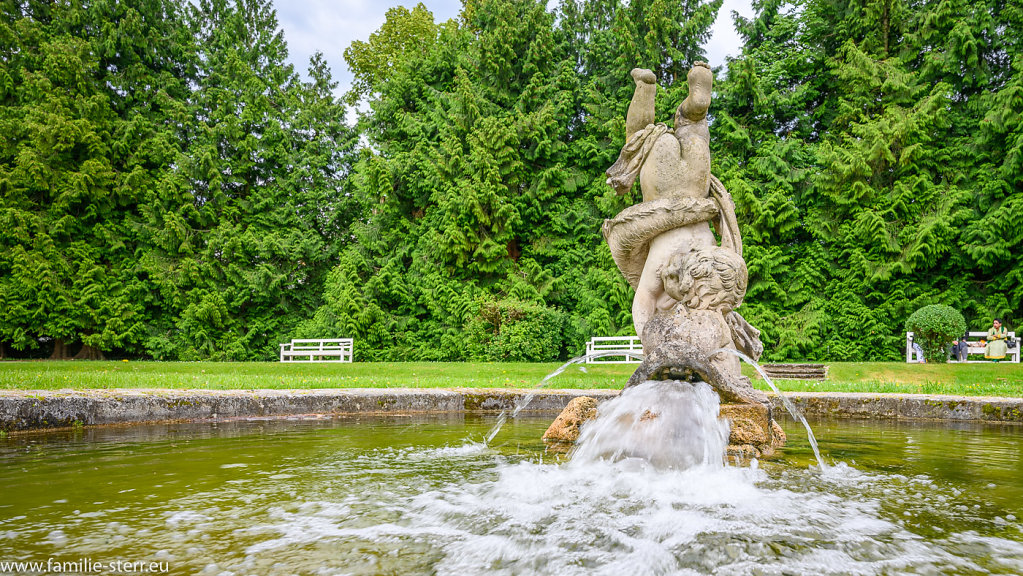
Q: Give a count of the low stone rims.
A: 1